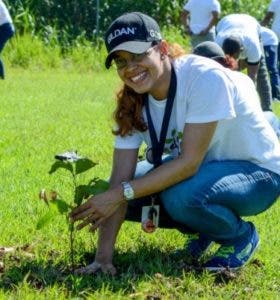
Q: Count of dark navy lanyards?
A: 1